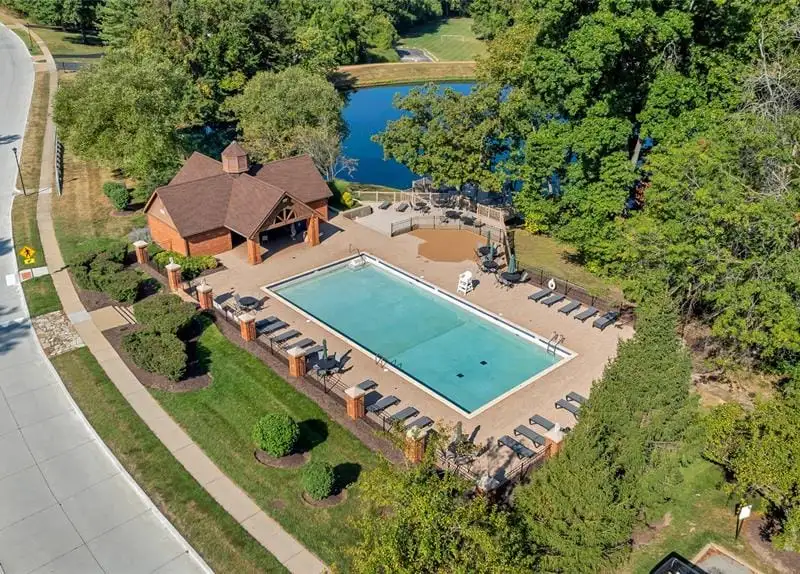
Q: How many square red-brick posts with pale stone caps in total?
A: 9